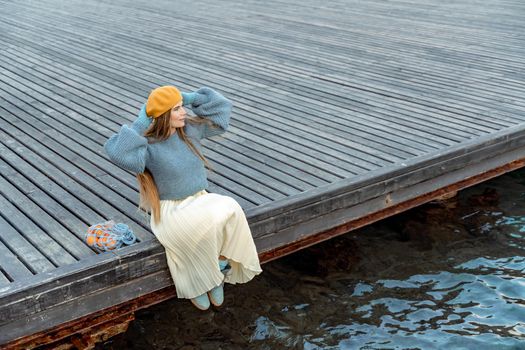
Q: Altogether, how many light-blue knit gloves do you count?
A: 2